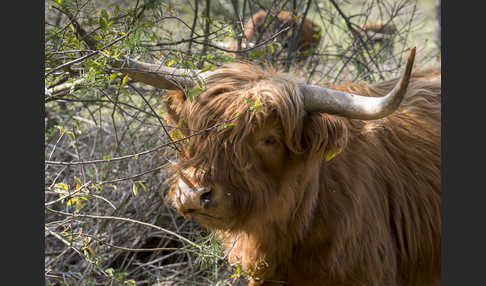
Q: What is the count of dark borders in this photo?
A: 2